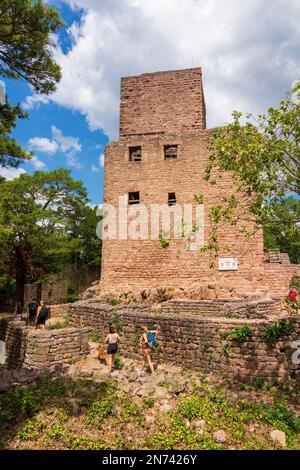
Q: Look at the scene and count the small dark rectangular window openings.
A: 4